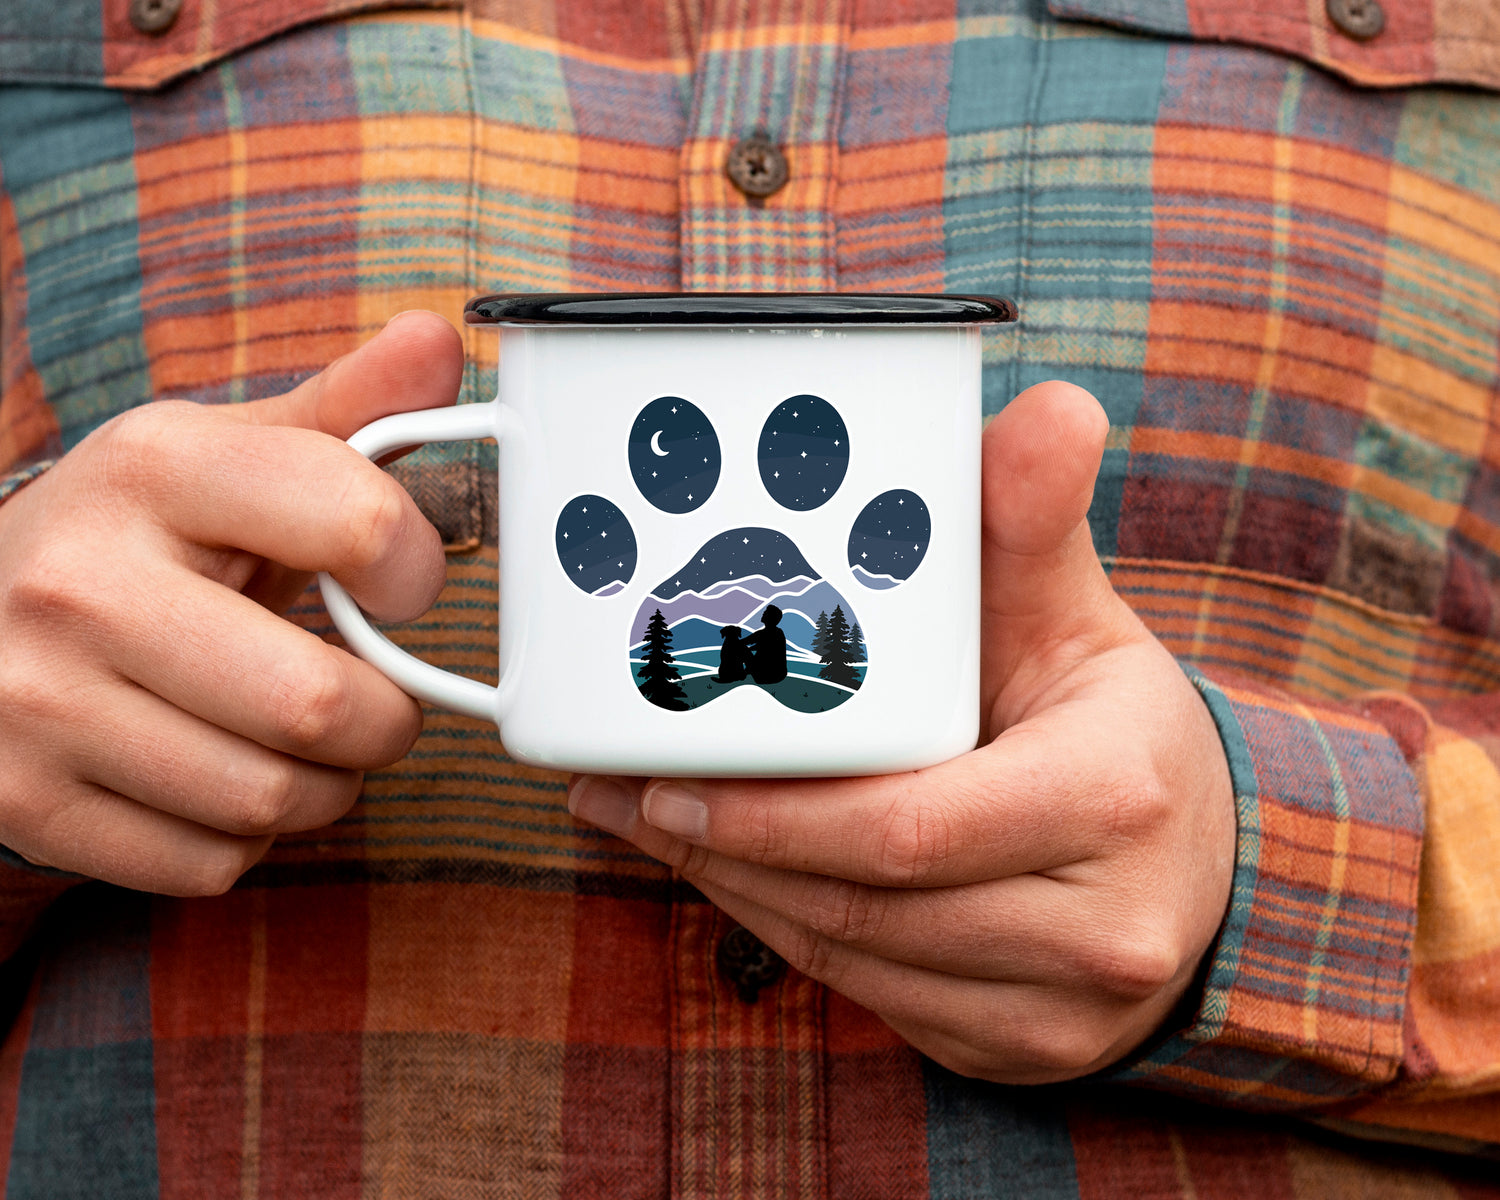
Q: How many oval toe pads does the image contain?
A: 4